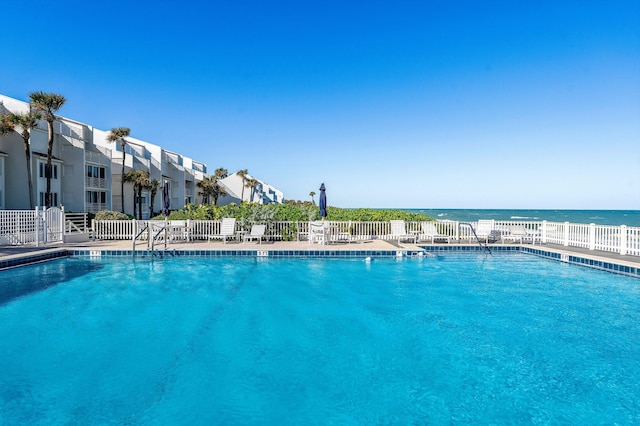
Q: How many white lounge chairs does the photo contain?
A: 6